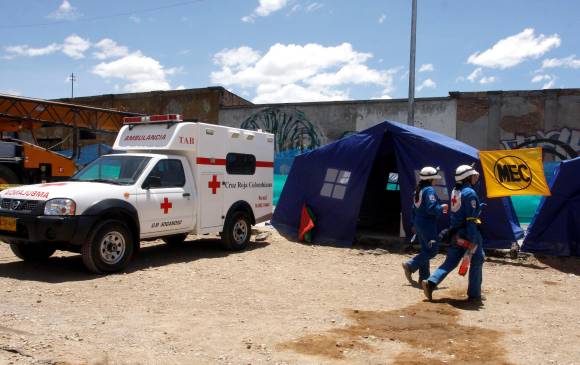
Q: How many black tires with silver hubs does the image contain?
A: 2